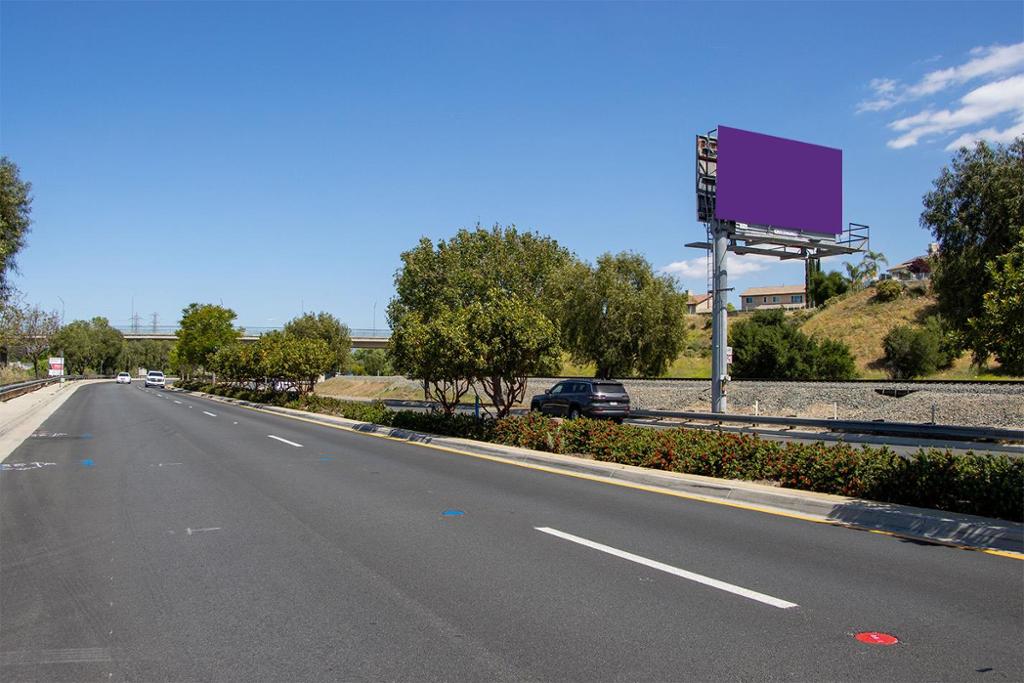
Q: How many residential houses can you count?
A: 3